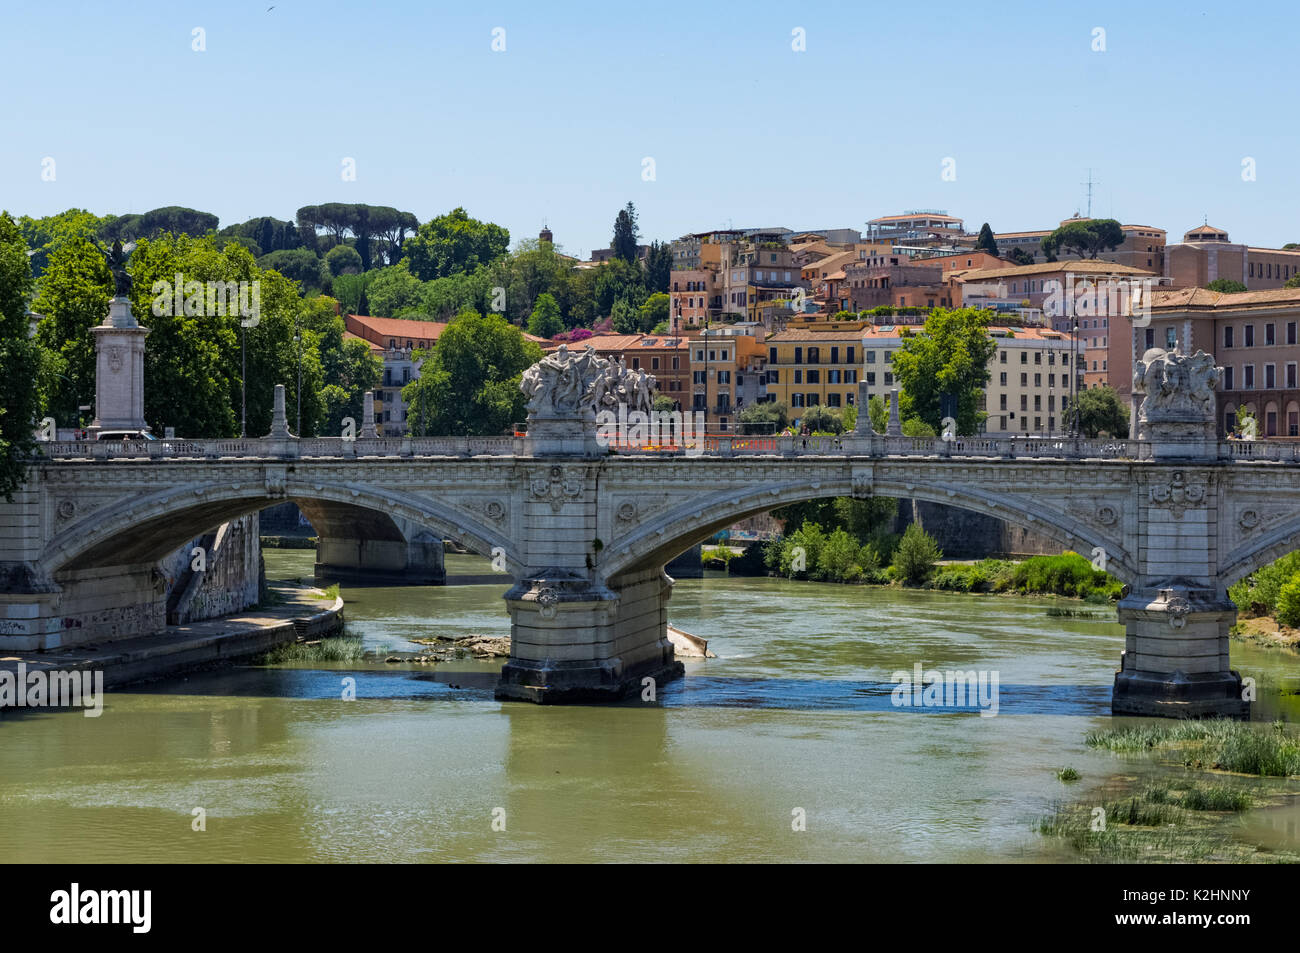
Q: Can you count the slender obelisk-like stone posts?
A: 4